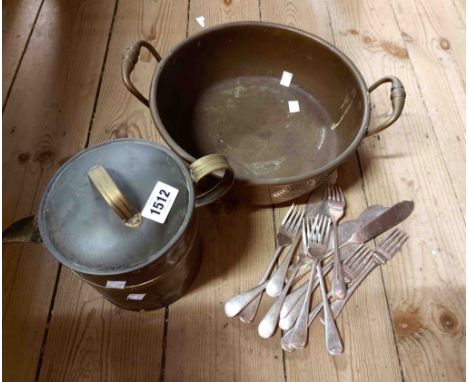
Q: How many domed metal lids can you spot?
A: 1